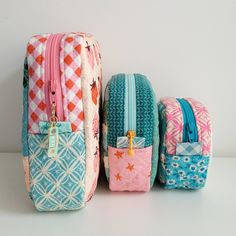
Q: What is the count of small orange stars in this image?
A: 3